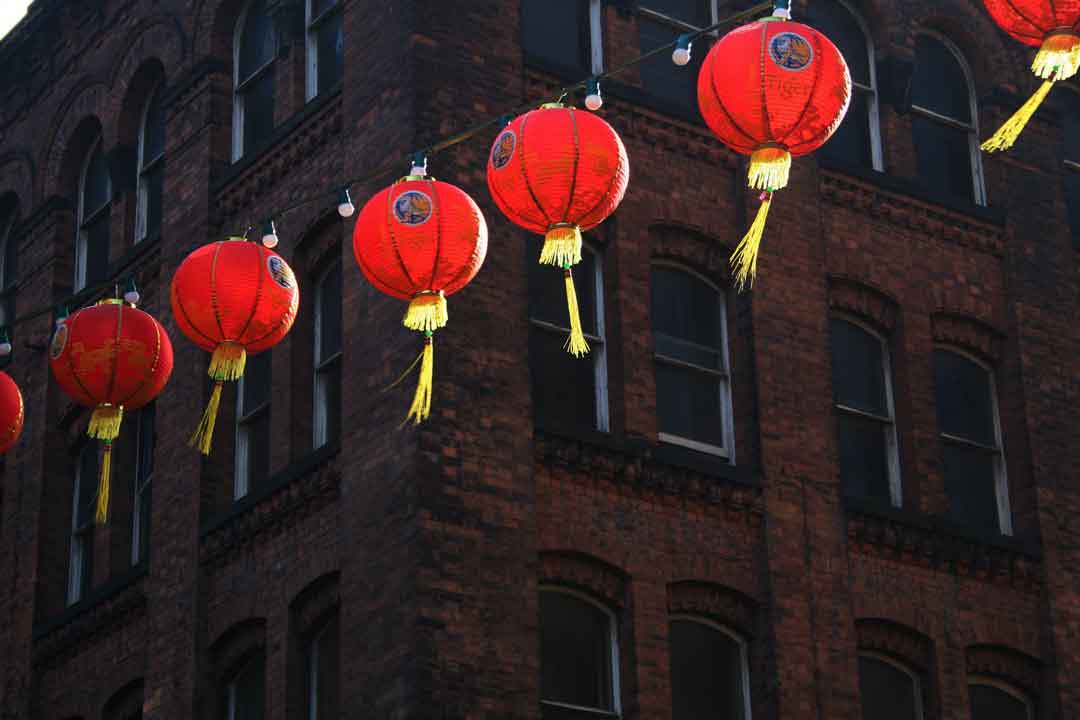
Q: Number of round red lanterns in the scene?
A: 7